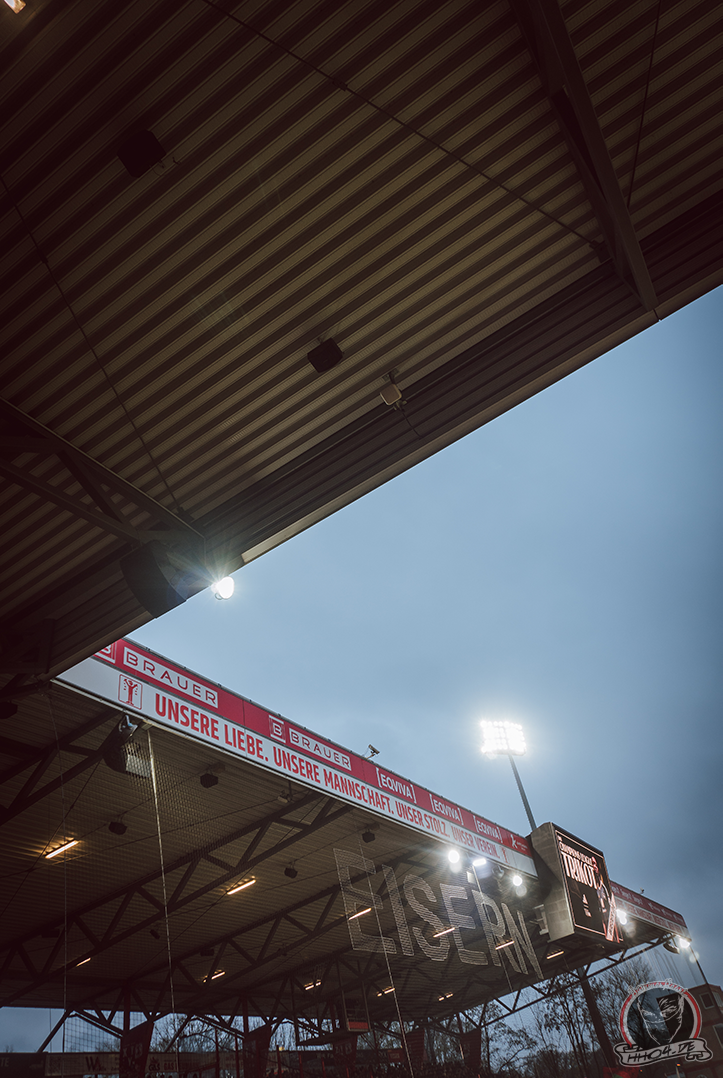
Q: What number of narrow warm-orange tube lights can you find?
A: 11